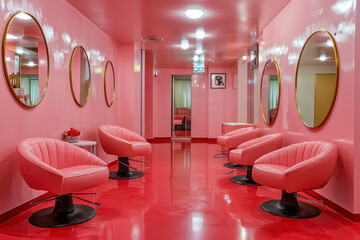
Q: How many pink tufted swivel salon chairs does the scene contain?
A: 5